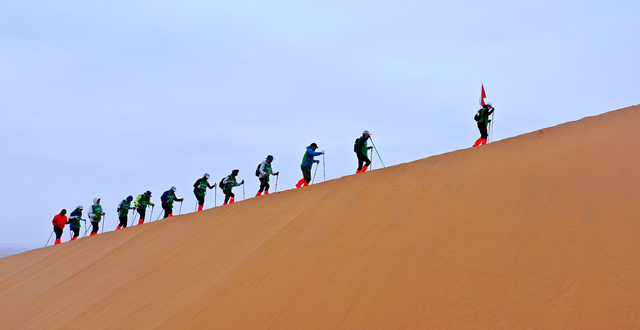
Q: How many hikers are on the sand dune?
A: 12